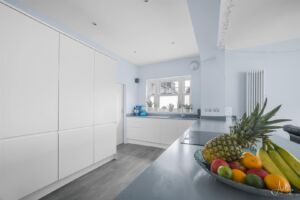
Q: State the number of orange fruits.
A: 3